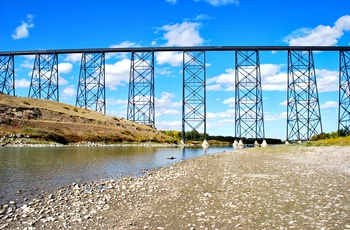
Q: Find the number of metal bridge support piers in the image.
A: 8